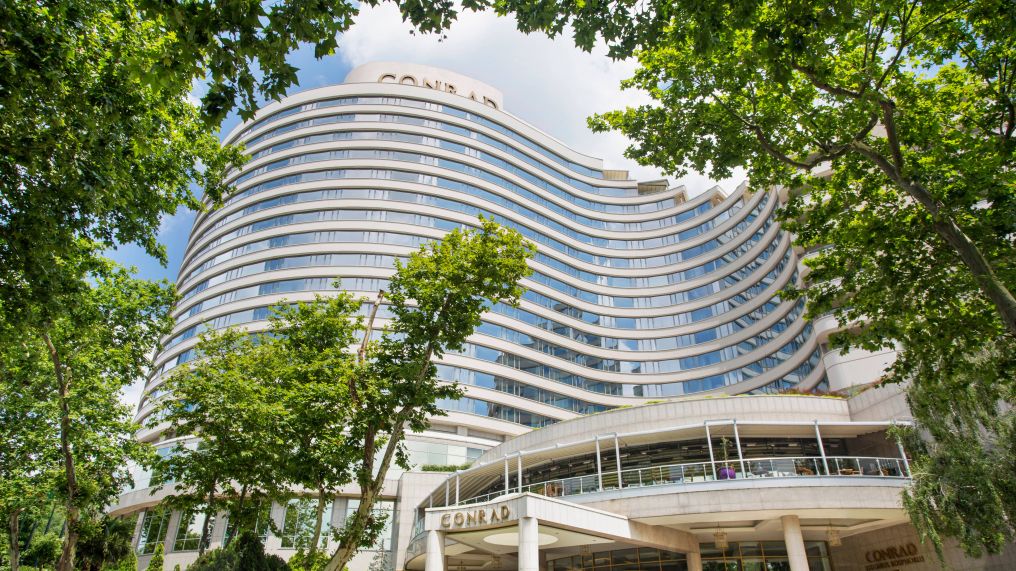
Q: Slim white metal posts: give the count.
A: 11